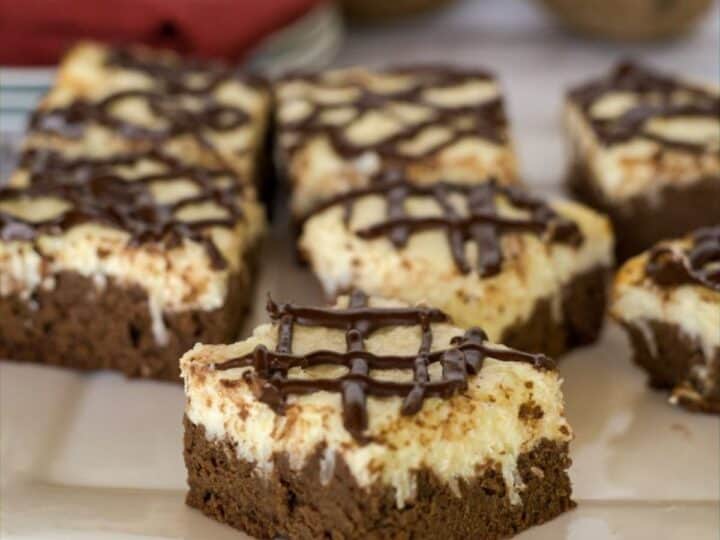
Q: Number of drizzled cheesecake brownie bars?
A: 7